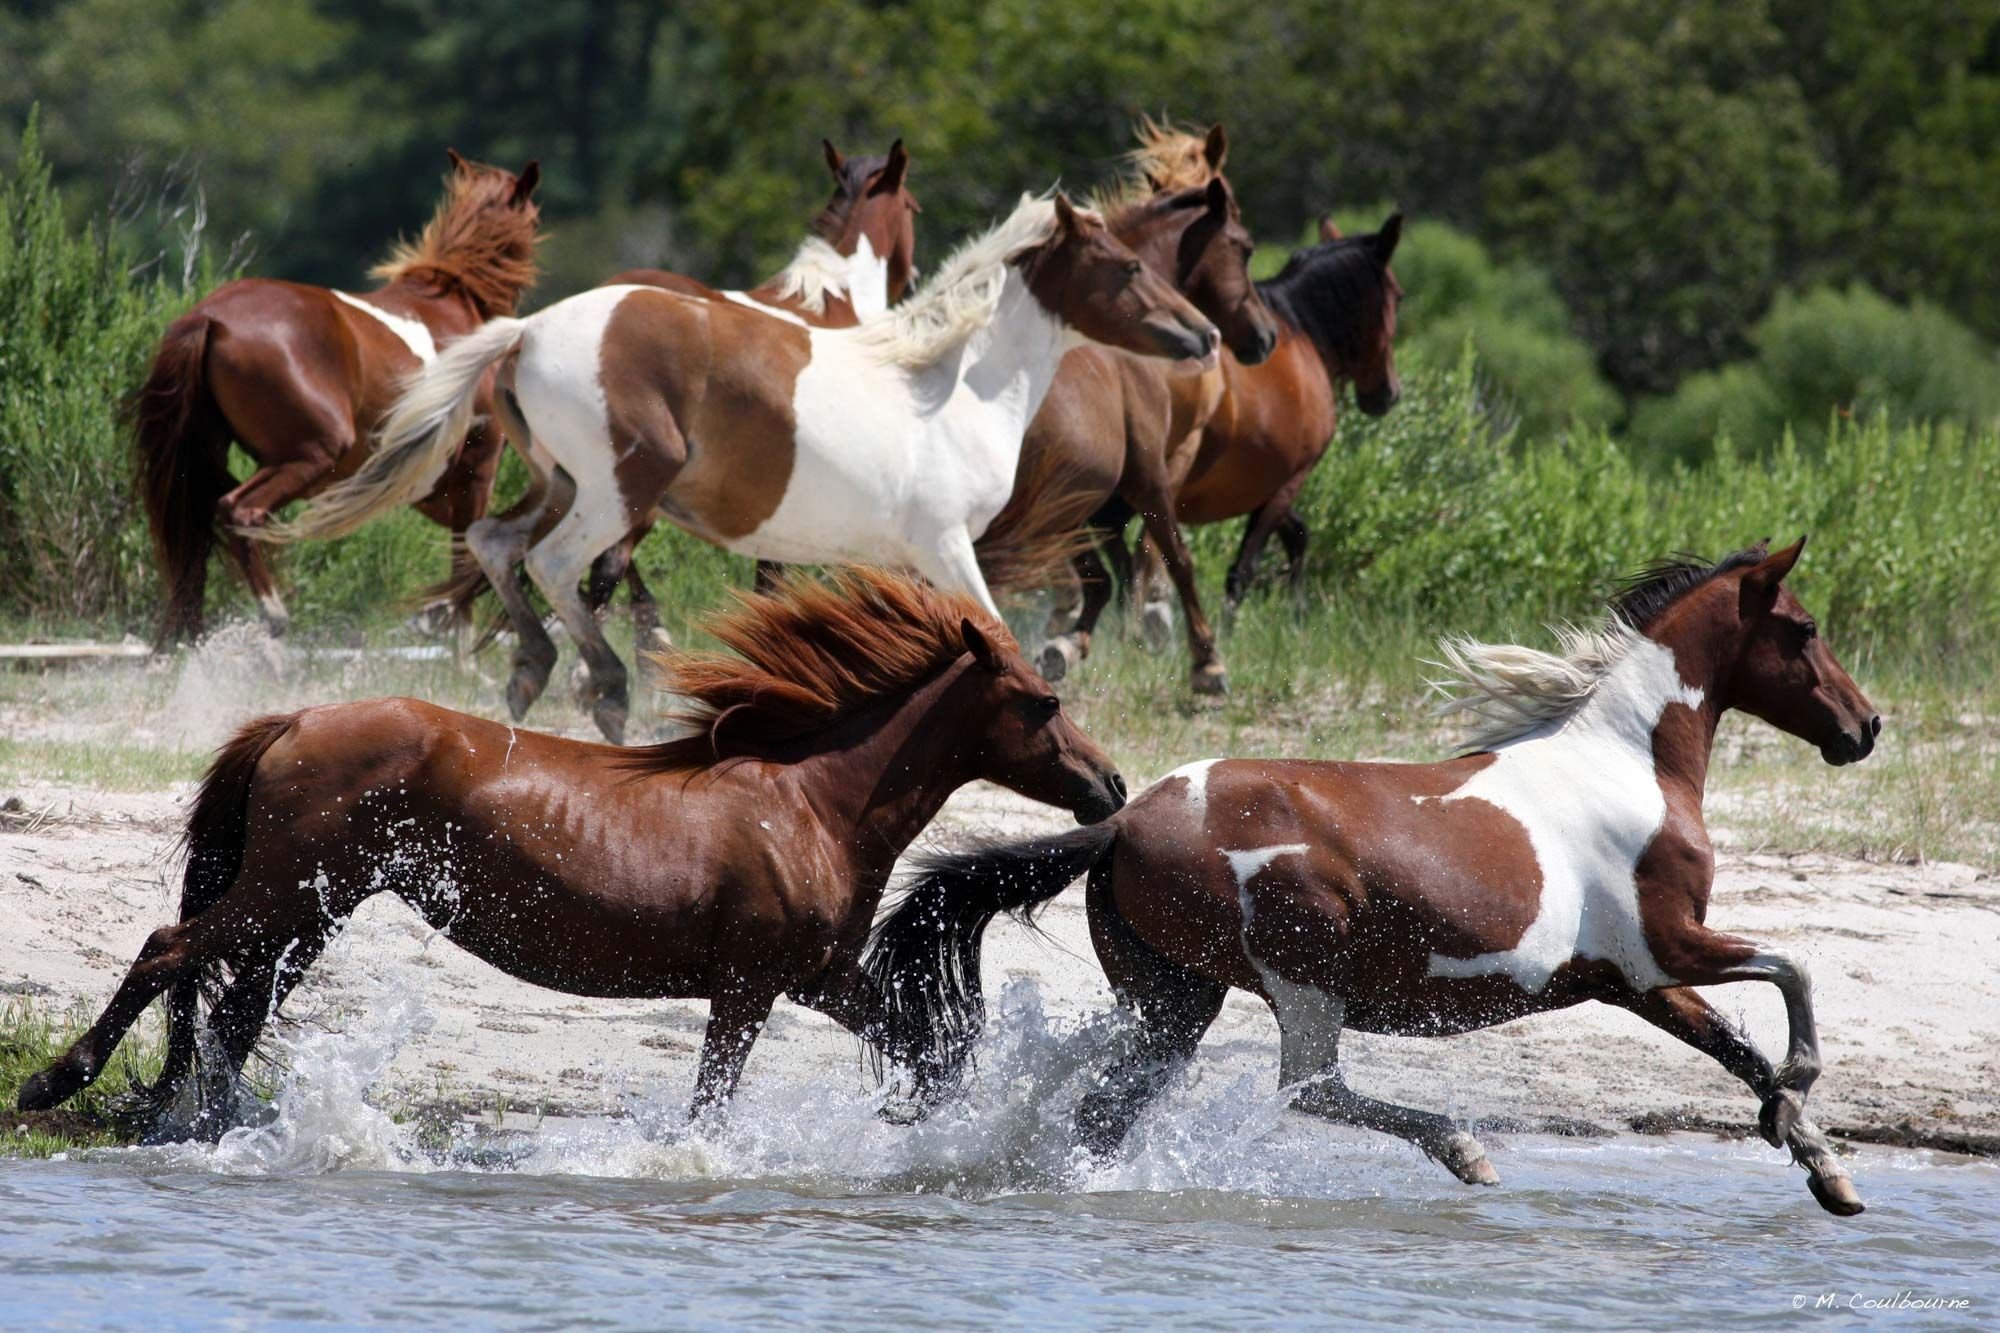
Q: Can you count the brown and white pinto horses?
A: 4